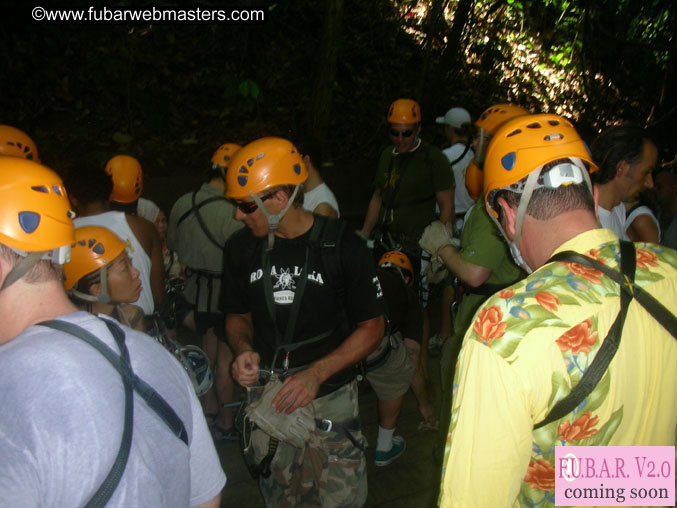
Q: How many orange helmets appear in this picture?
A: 11